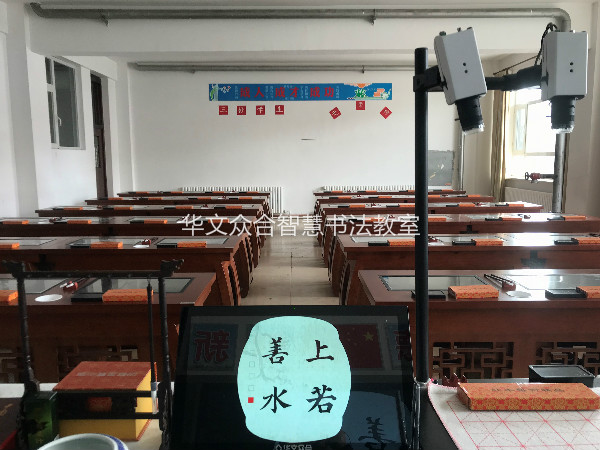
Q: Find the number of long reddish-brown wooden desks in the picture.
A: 12